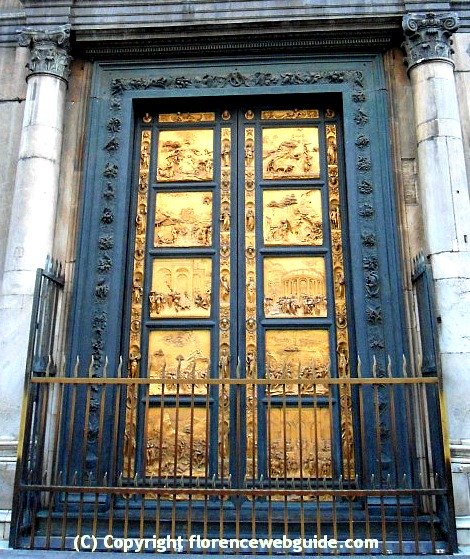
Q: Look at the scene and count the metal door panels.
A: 10